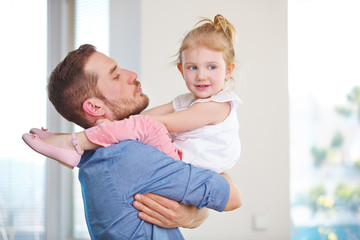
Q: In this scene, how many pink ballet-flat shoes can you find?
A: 2